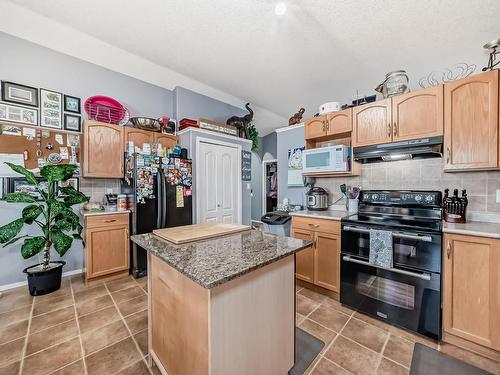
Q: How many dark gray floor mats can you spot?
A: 2